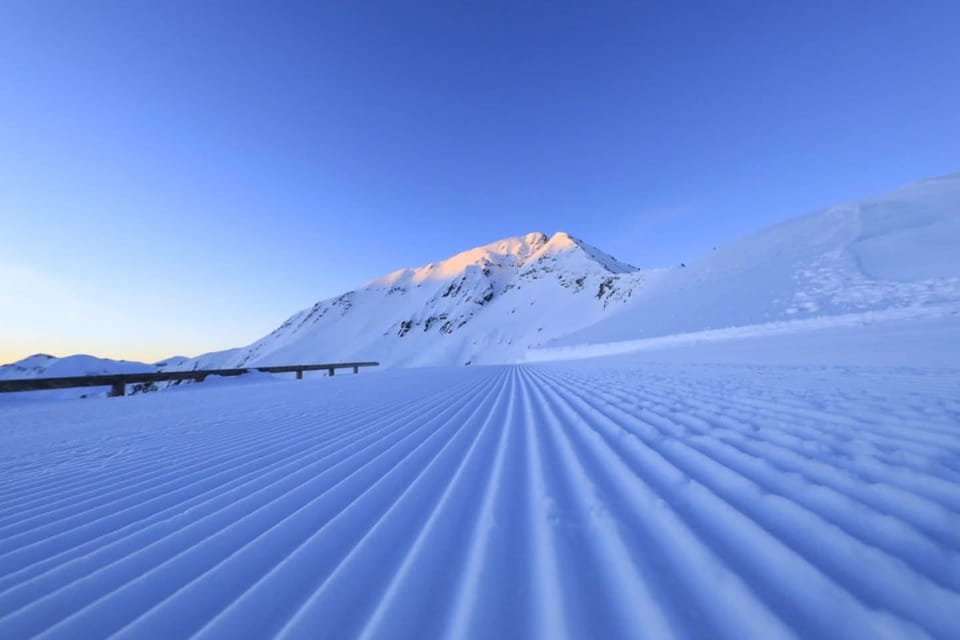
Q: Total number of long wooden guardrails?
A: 1